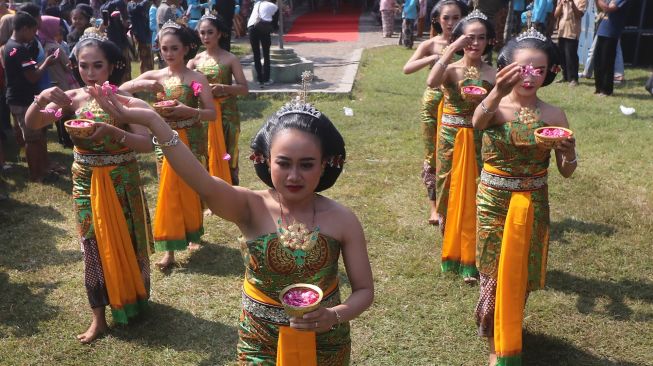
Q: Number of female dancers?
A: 7